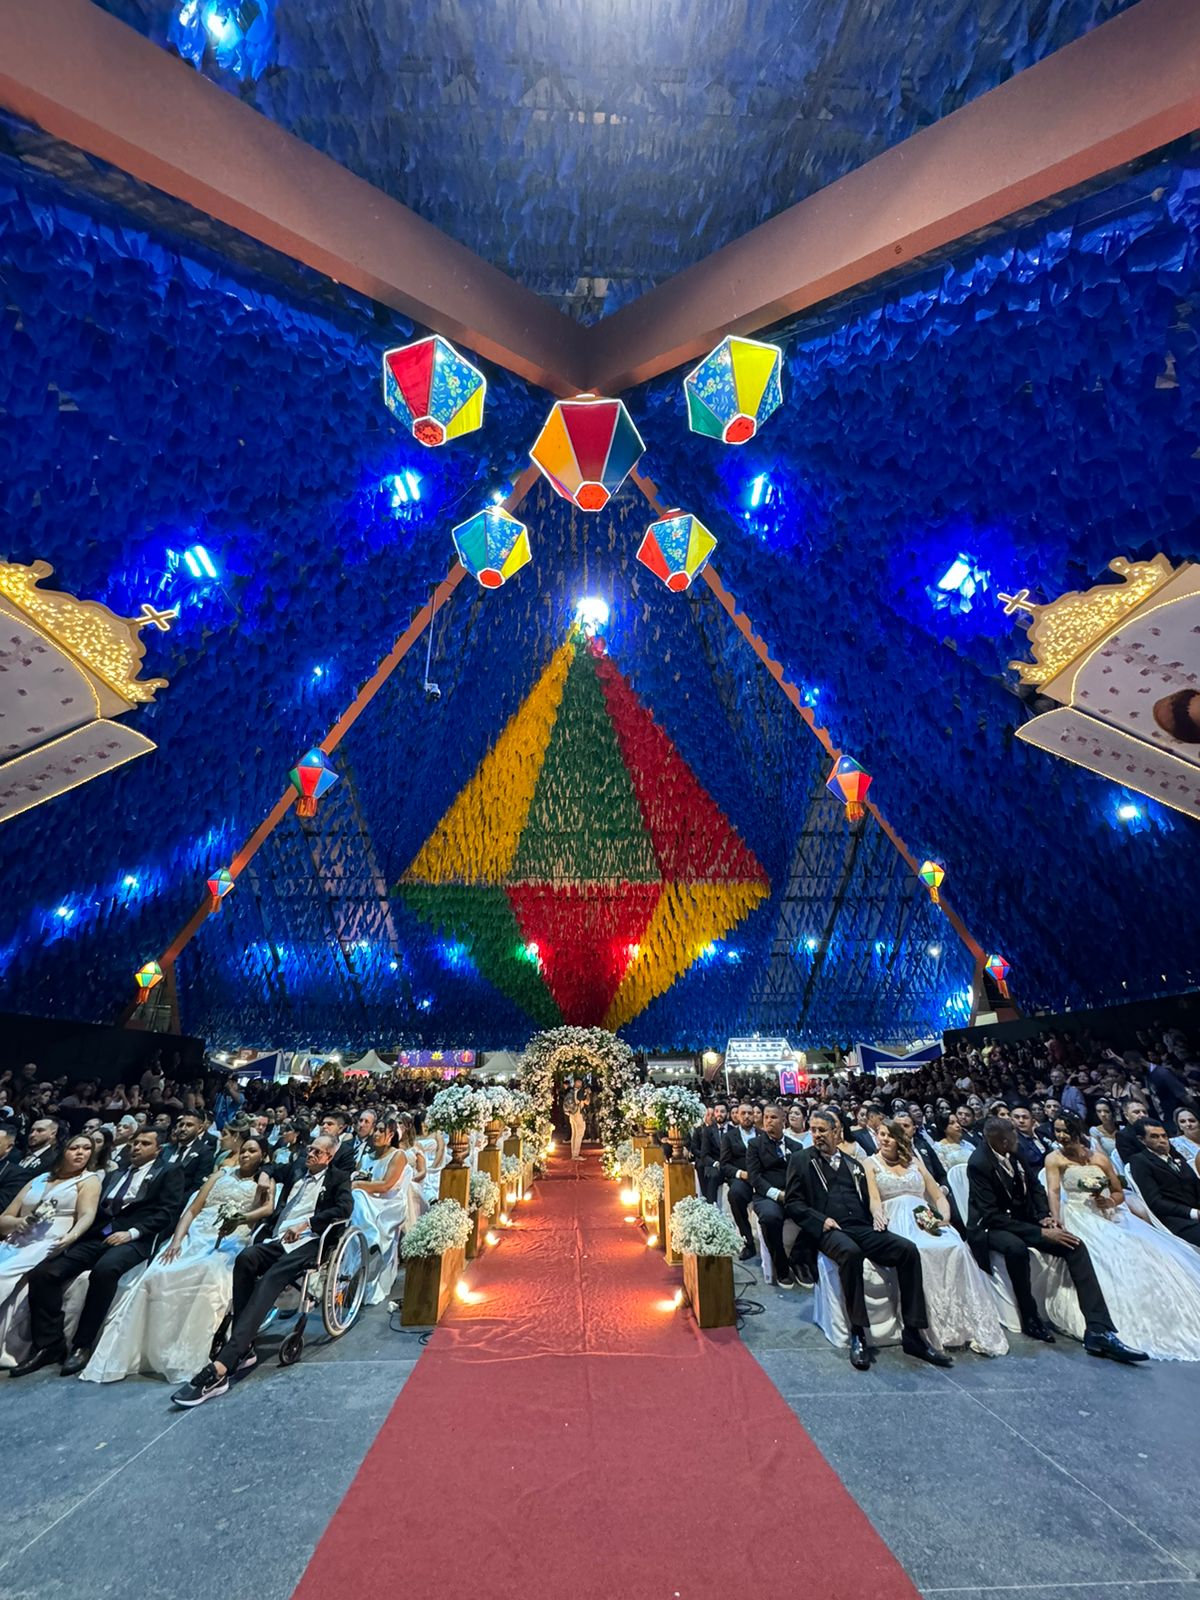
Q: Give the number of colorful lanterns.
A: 11